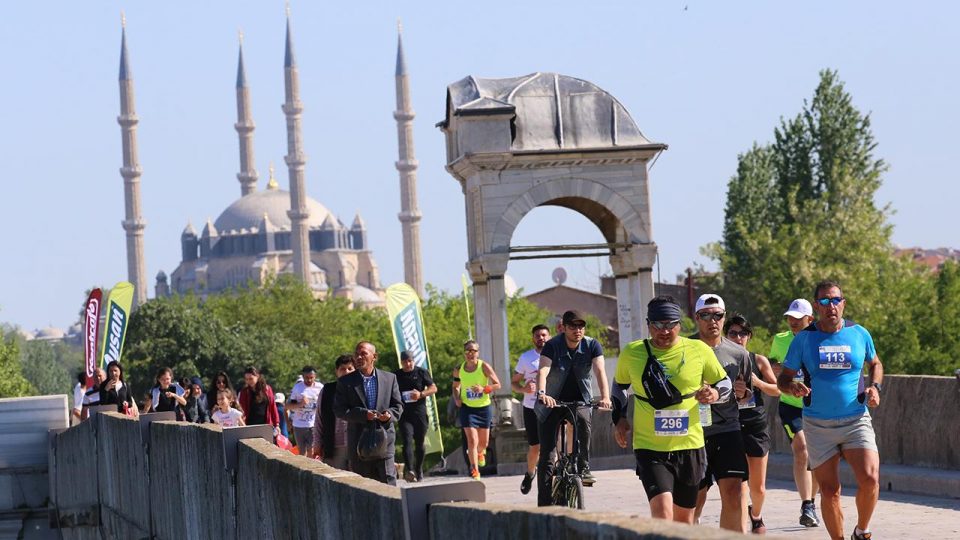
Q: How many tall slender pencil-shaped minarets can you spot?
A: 4